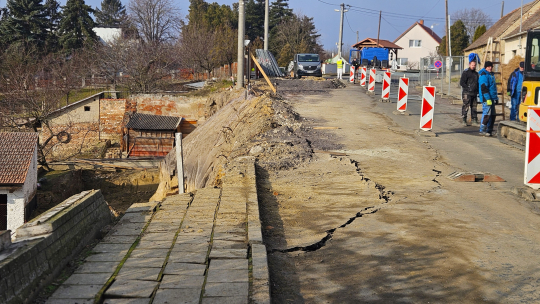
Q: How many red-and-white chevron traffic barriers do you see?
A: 7